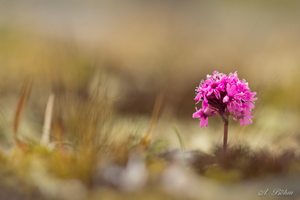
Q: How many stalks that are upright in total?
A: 1